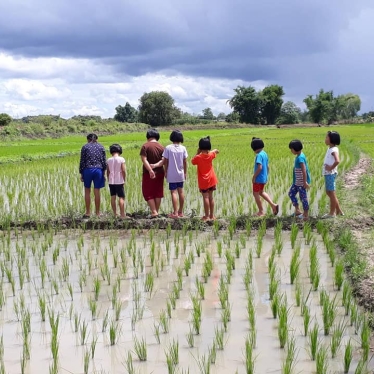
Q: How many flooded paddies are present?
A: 2